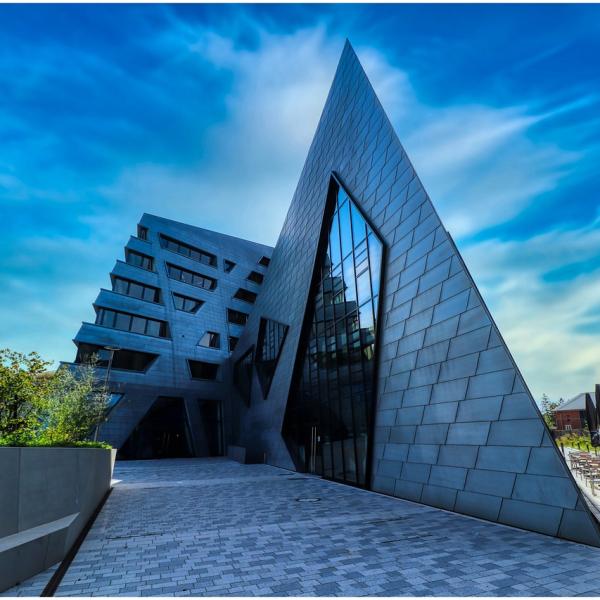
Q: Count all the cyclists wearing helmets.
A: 0